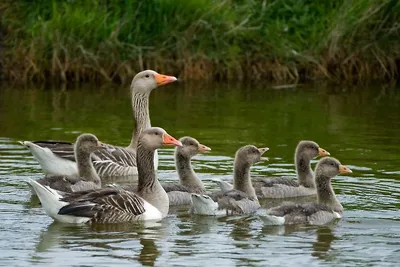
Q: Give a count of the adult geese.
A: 2